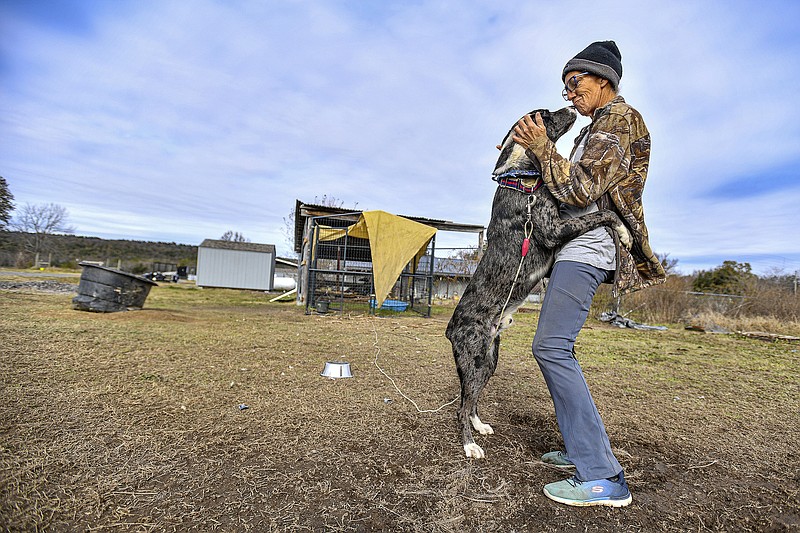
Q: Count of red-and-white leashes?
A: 1